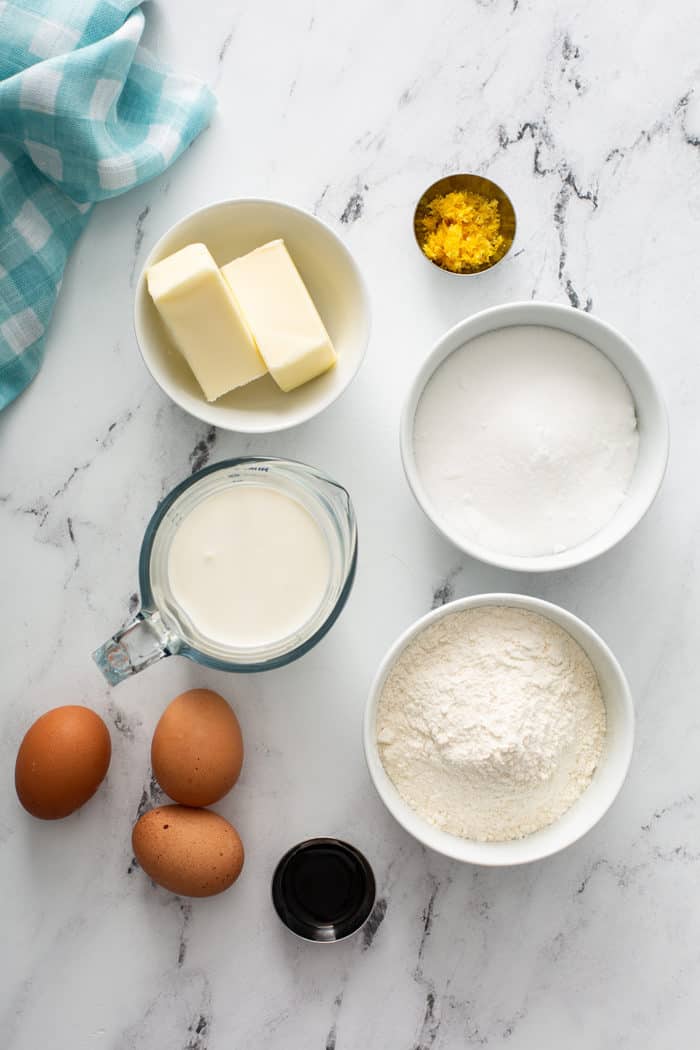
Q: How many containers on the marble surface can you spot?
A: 6